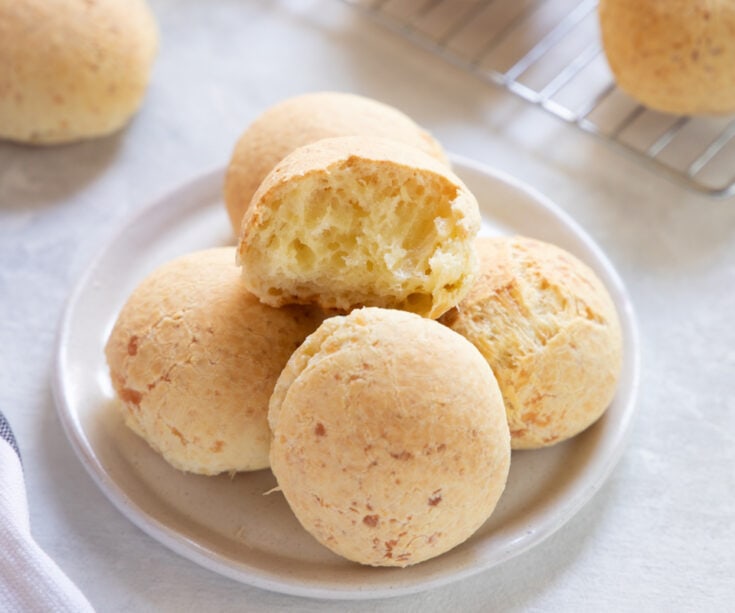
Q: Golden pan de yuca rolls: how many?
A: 7